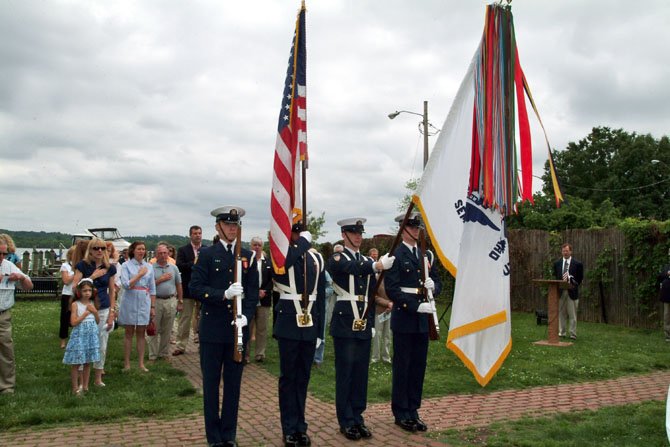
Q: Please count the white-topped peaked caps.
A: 3